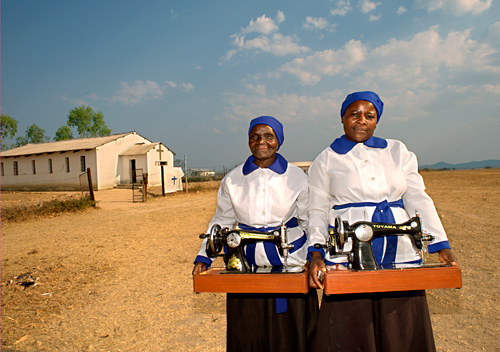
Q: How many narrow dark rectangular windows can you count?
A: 6